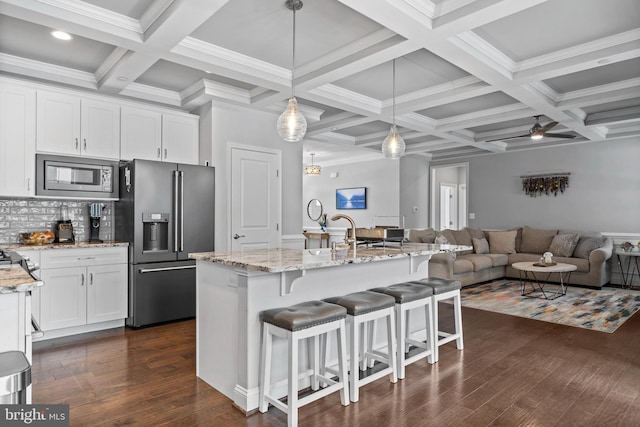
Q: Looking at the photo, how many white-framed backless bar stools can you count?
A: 4